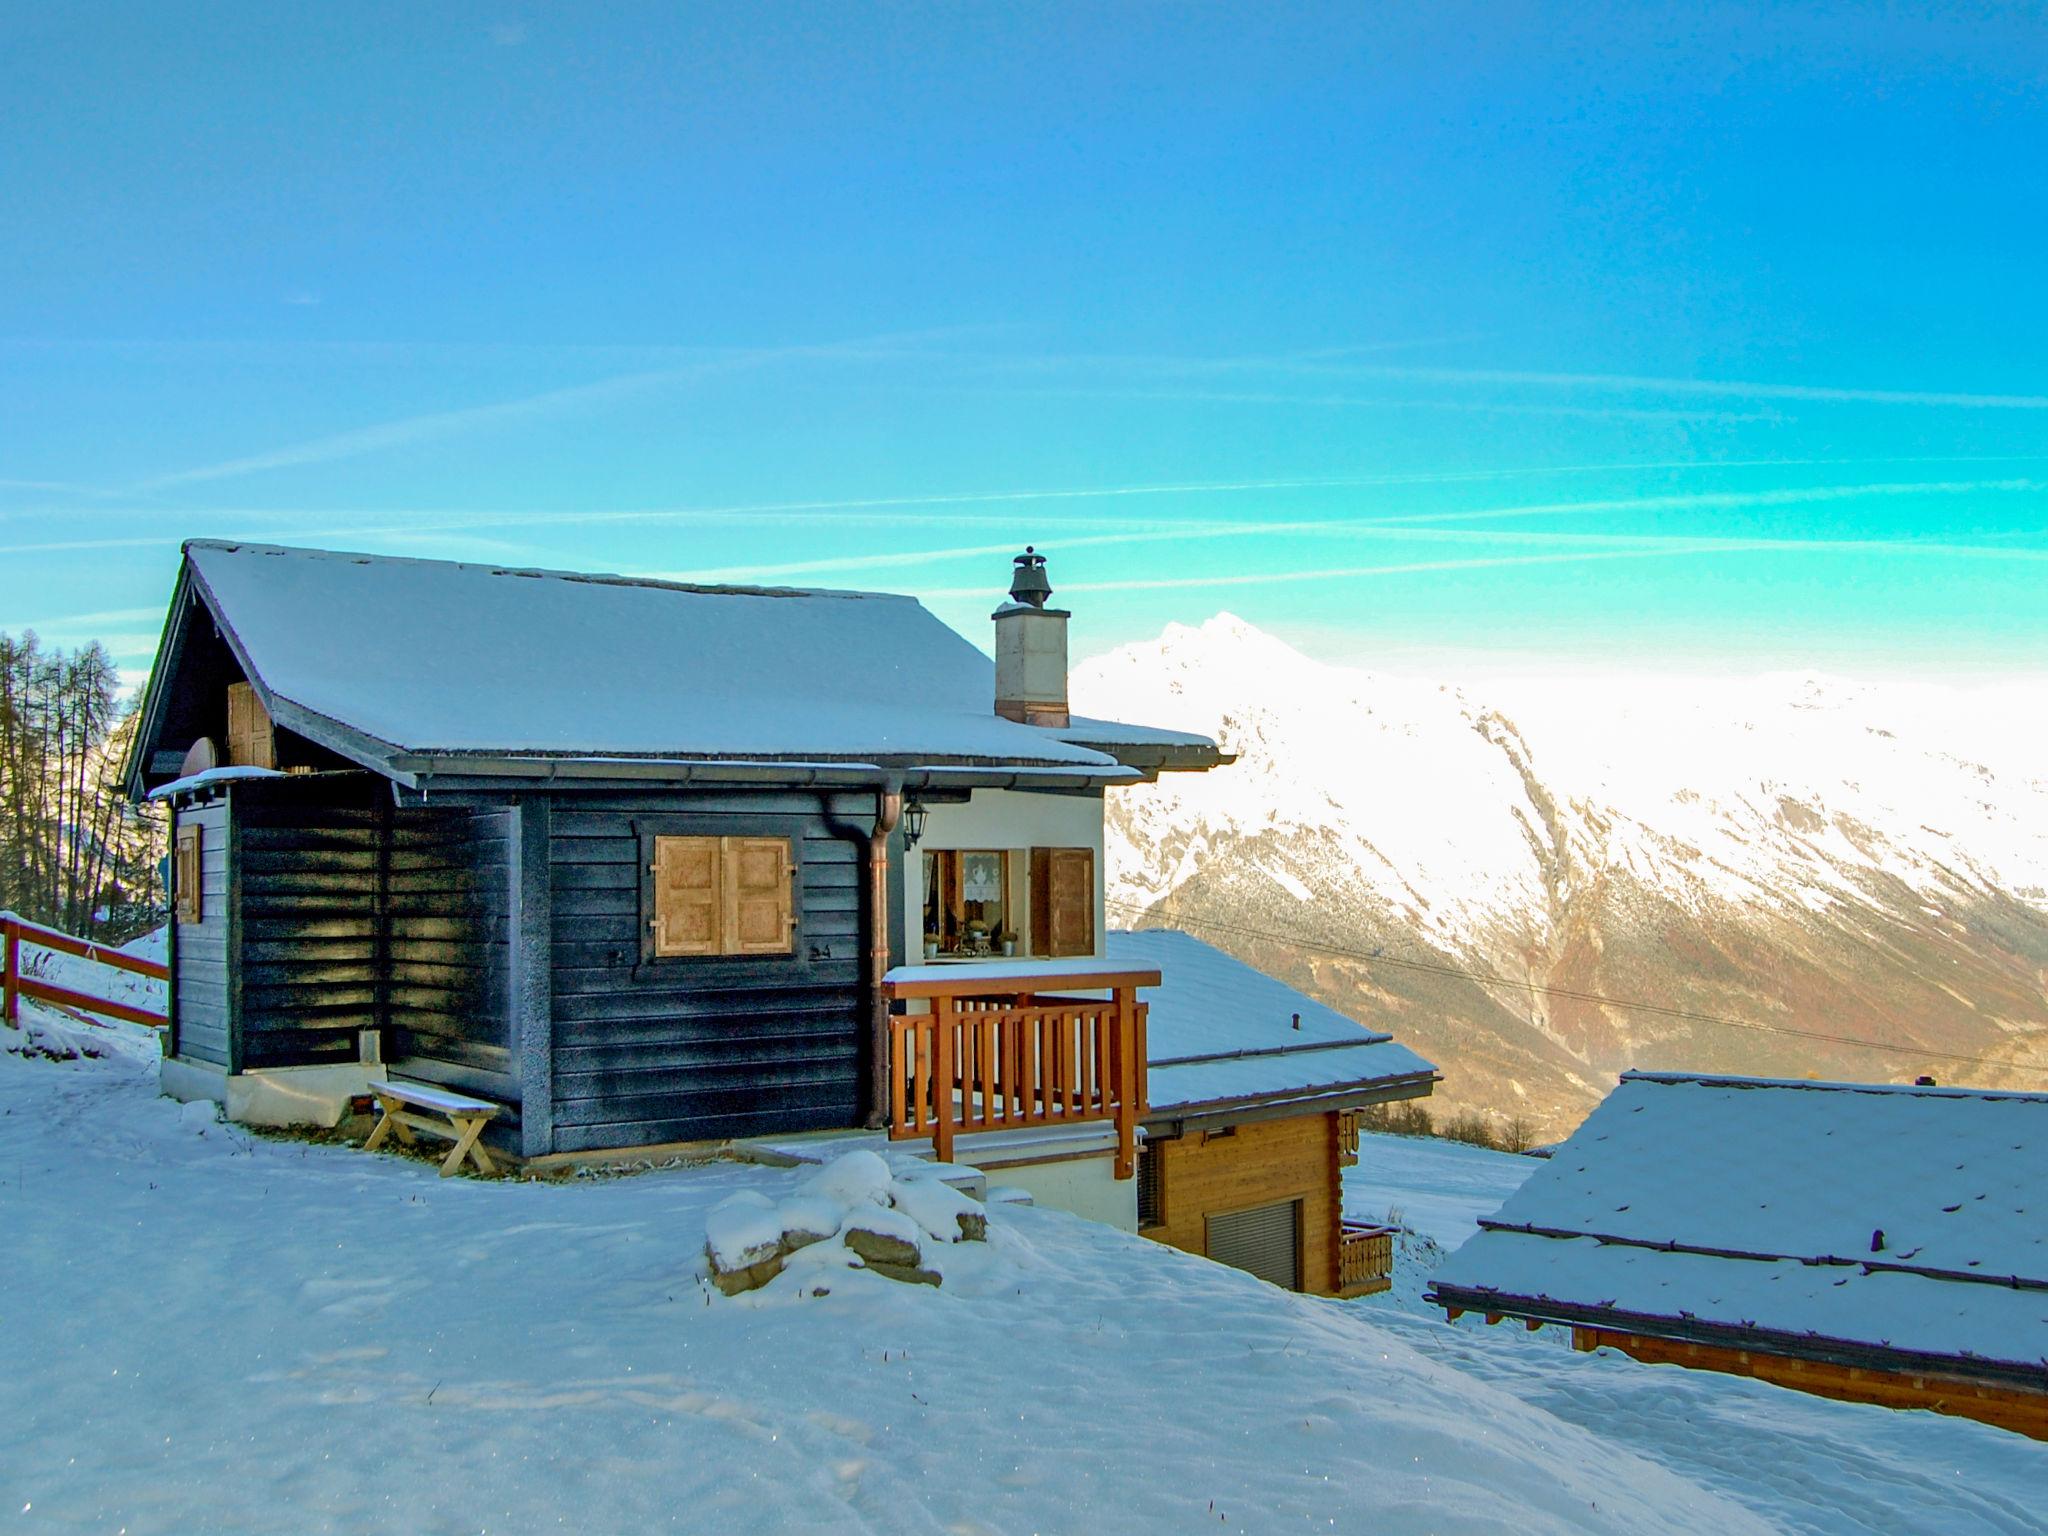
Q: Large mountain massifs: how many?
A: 1